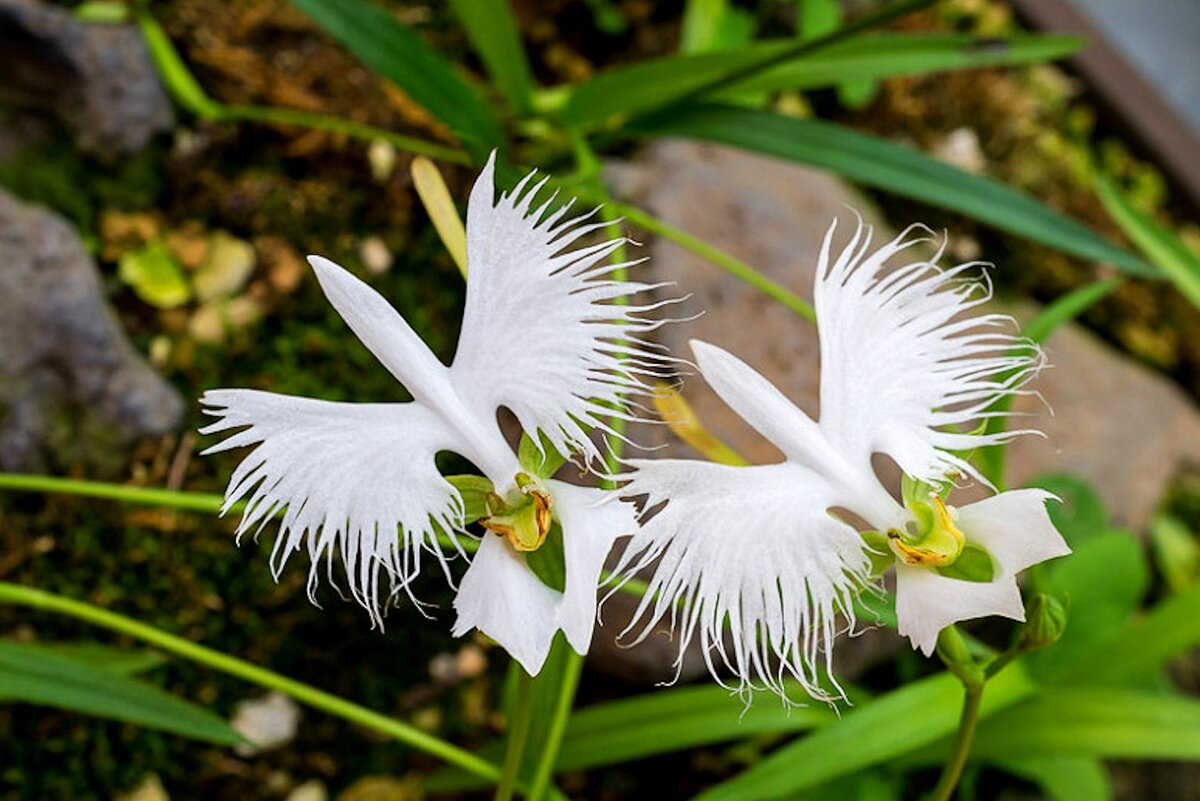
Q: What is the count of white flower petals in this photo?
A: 10